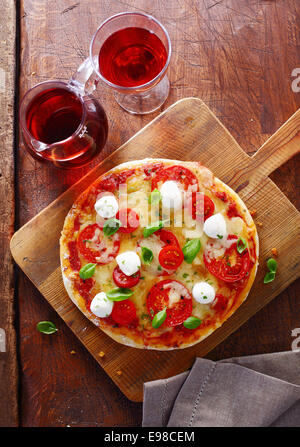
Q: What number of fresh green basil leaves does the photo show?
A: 13